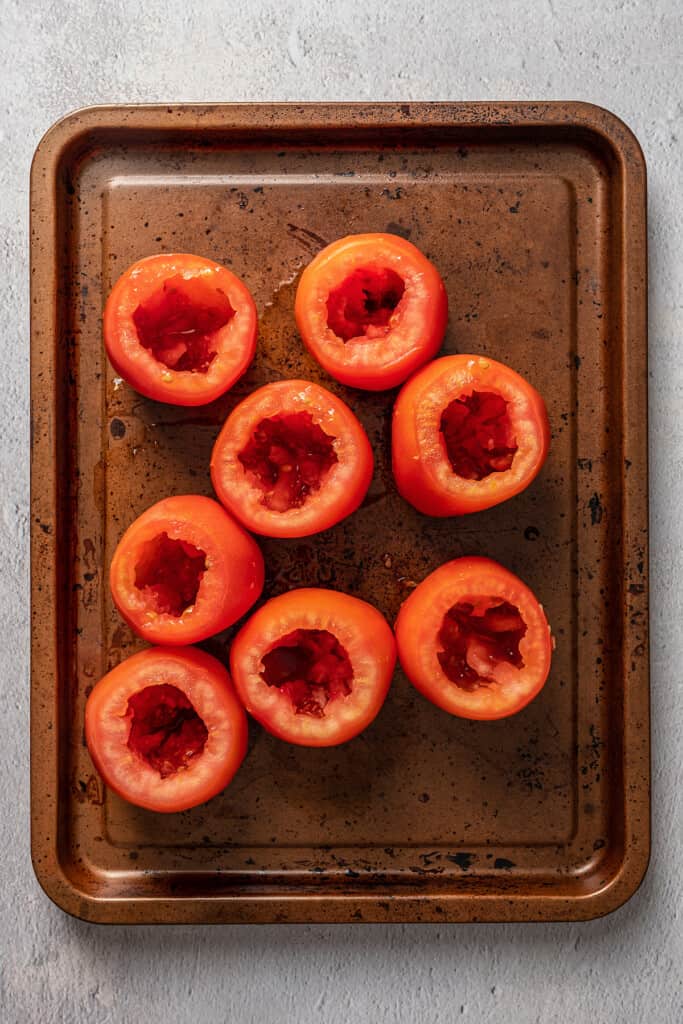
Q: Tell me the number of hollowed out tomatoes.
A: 8